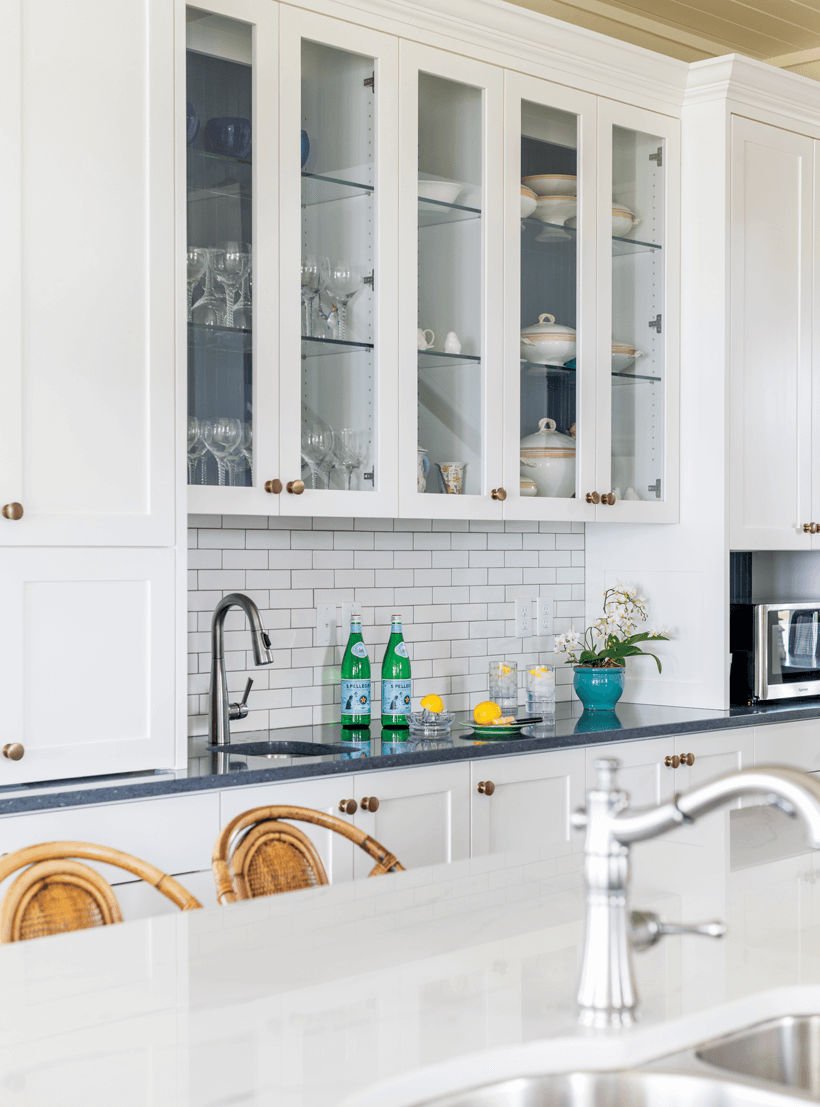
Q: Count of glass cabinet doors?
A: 5